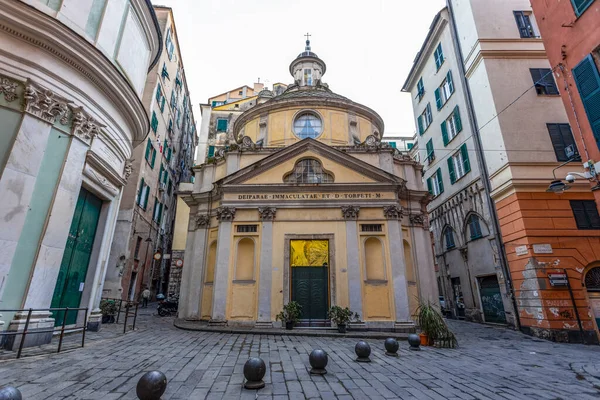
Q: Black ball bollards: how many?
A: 7